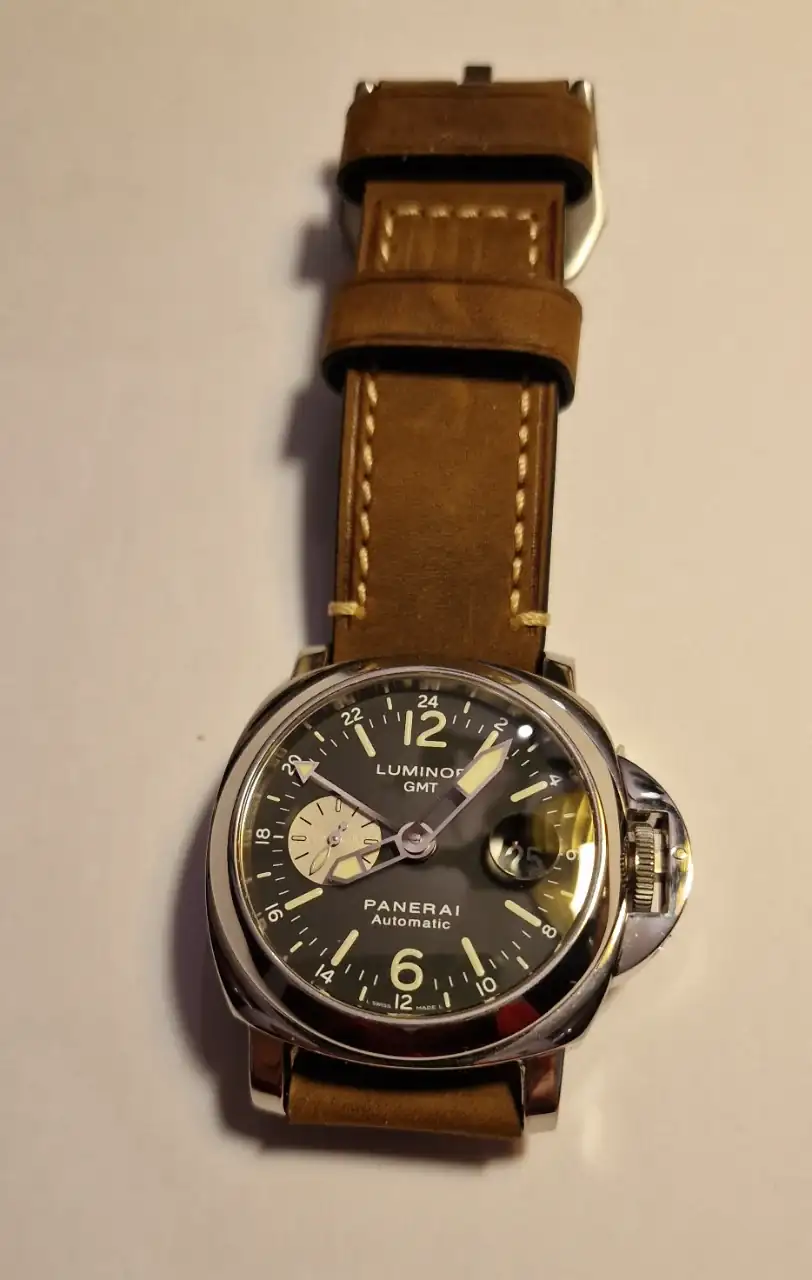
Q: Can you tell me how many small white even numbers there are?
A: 12